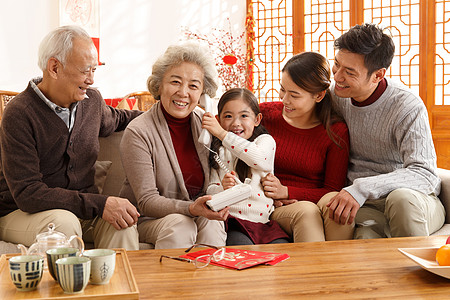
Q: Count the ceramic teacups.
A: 4